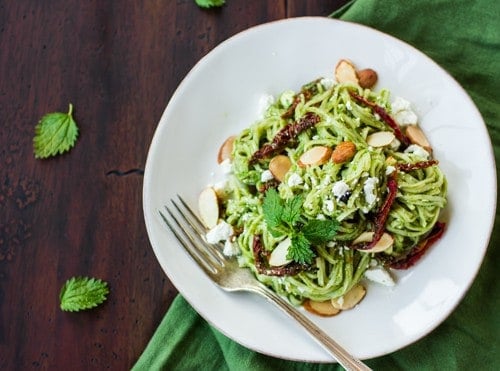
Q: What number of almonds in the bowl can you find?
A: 13